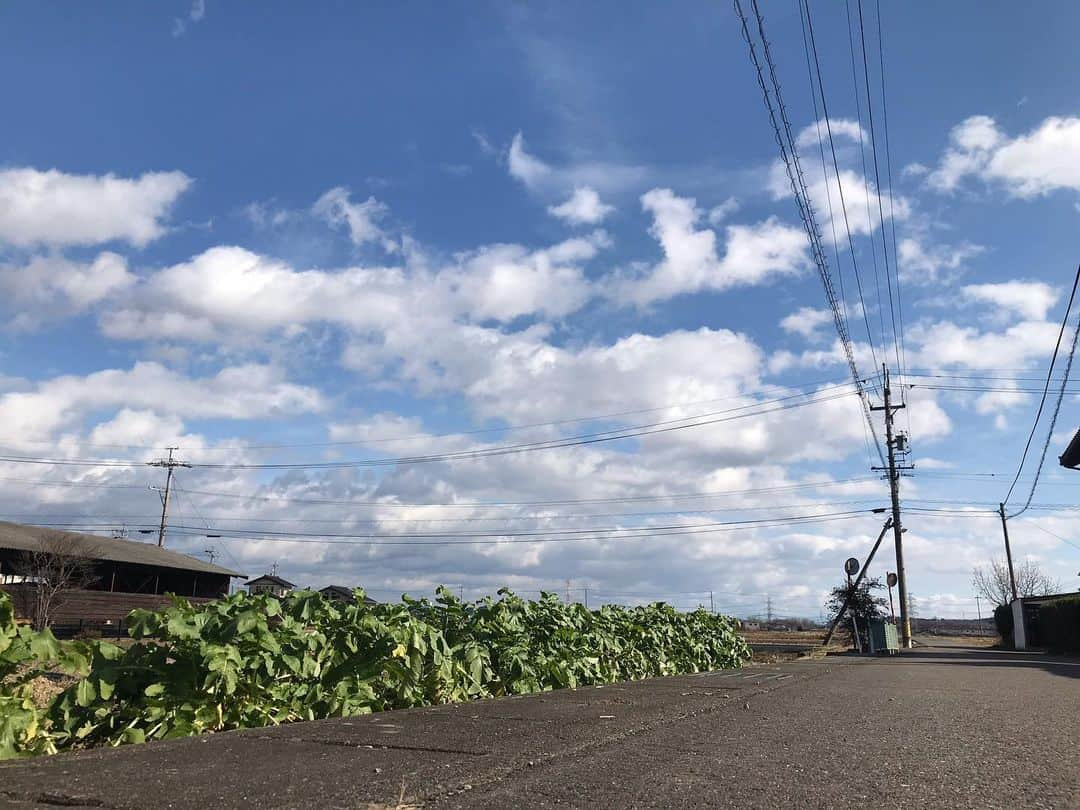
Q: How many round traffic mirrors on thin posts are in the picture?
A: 2